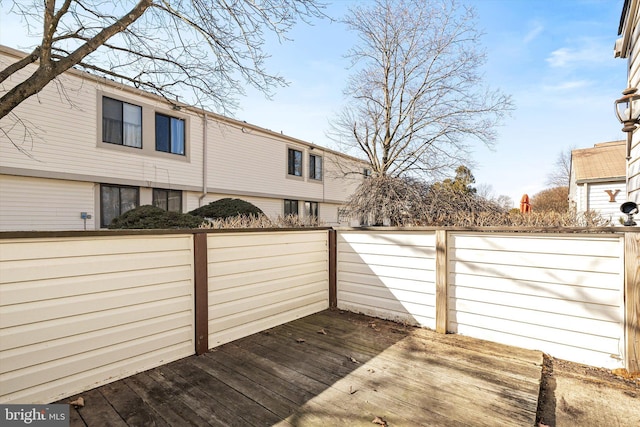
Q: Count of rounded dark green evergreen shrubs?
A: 2